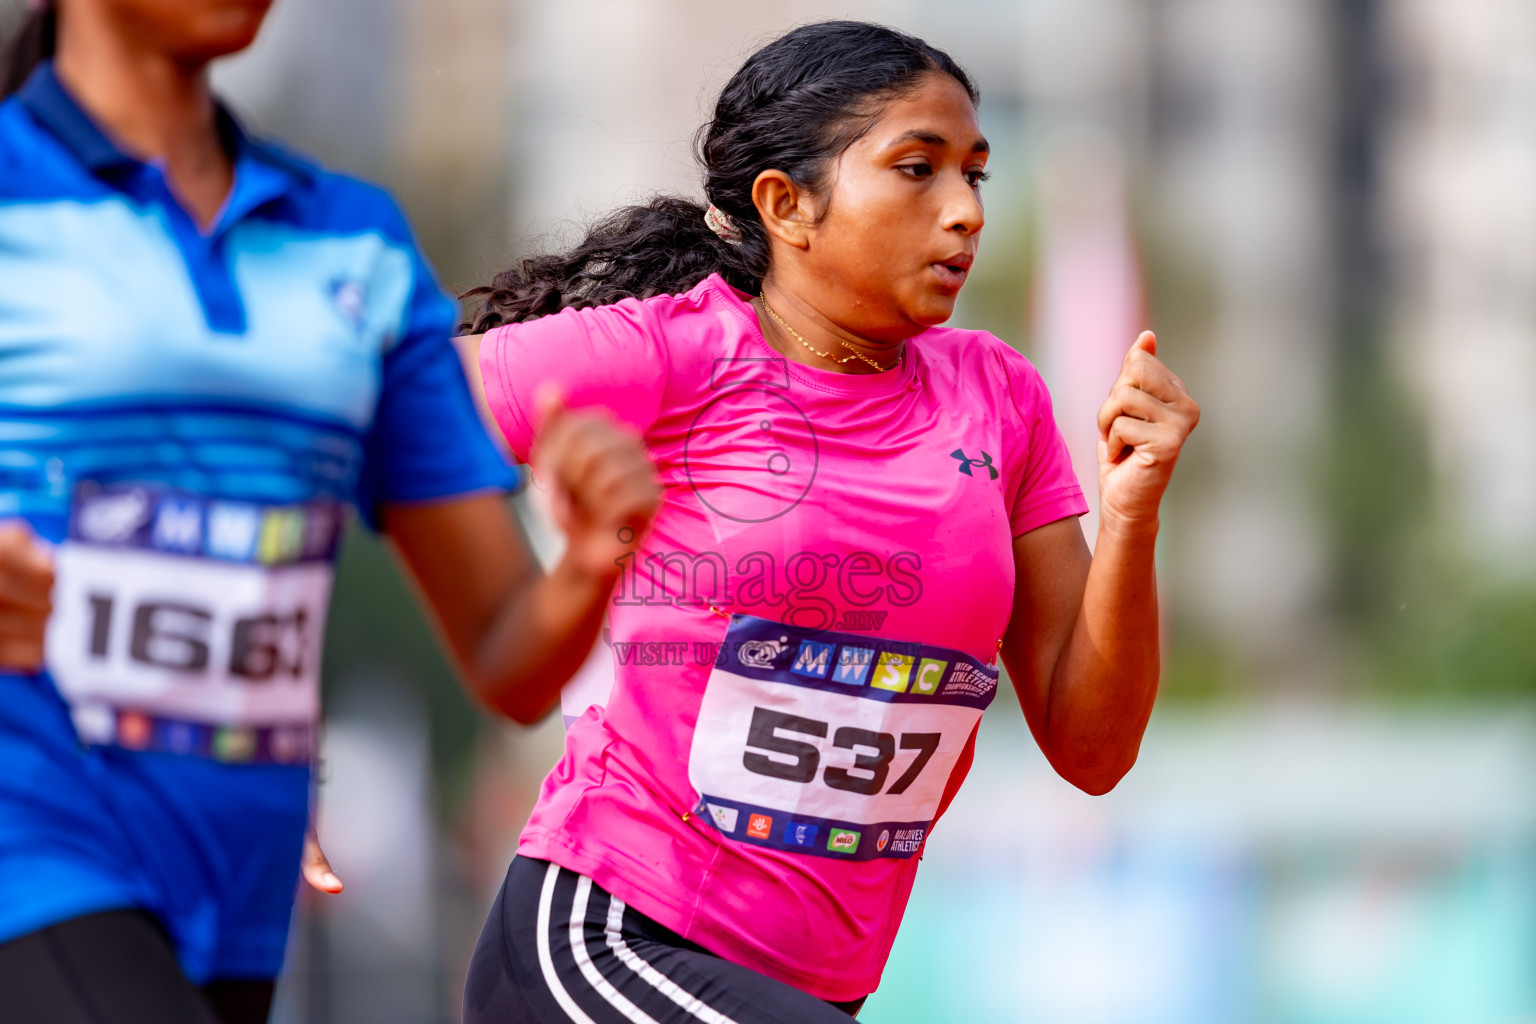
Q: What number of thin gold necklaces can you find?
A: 1